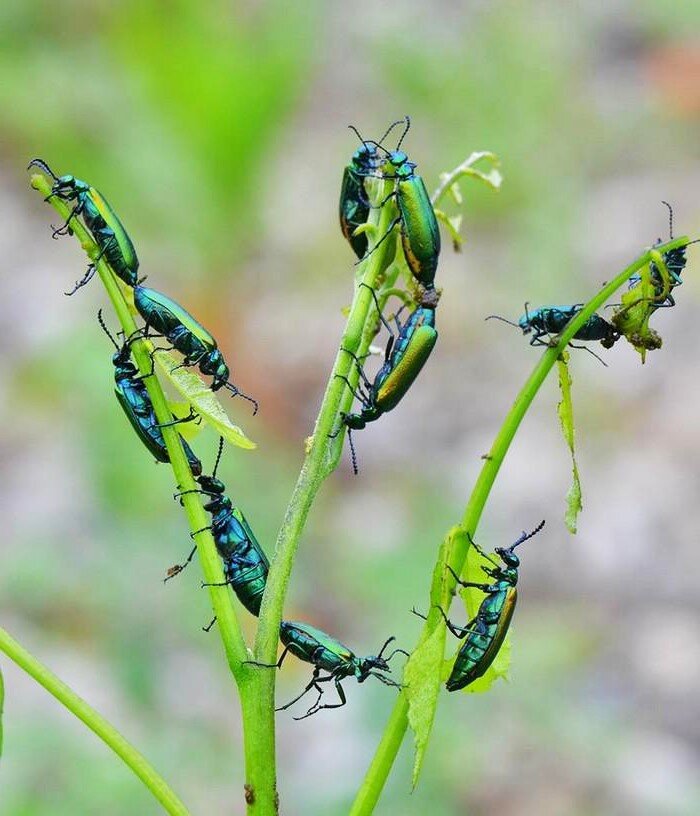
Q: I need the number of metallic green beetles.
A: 11